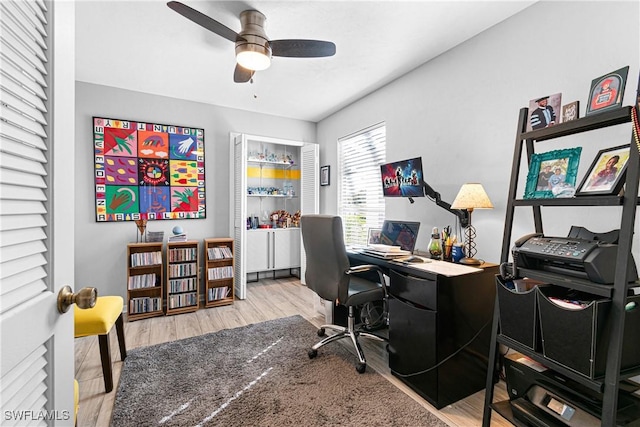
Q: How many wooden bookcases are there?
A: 3